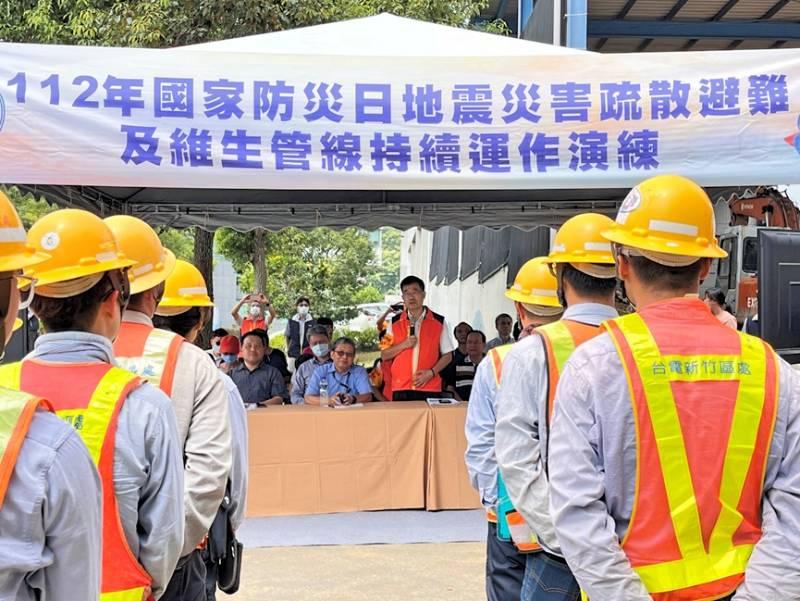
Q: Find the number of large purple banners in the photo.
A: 1